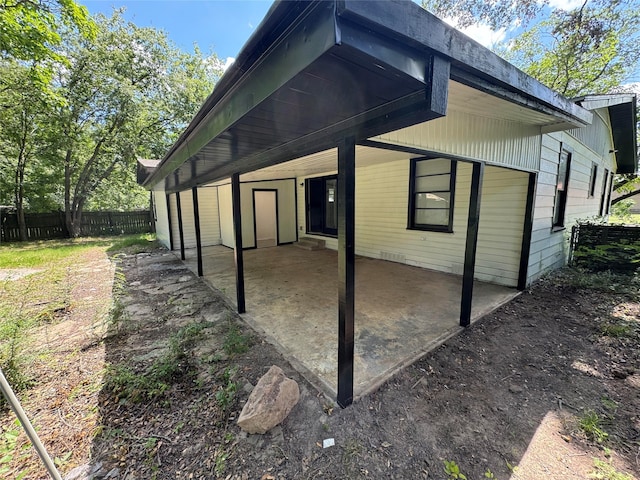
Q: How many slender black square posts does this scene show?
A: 7